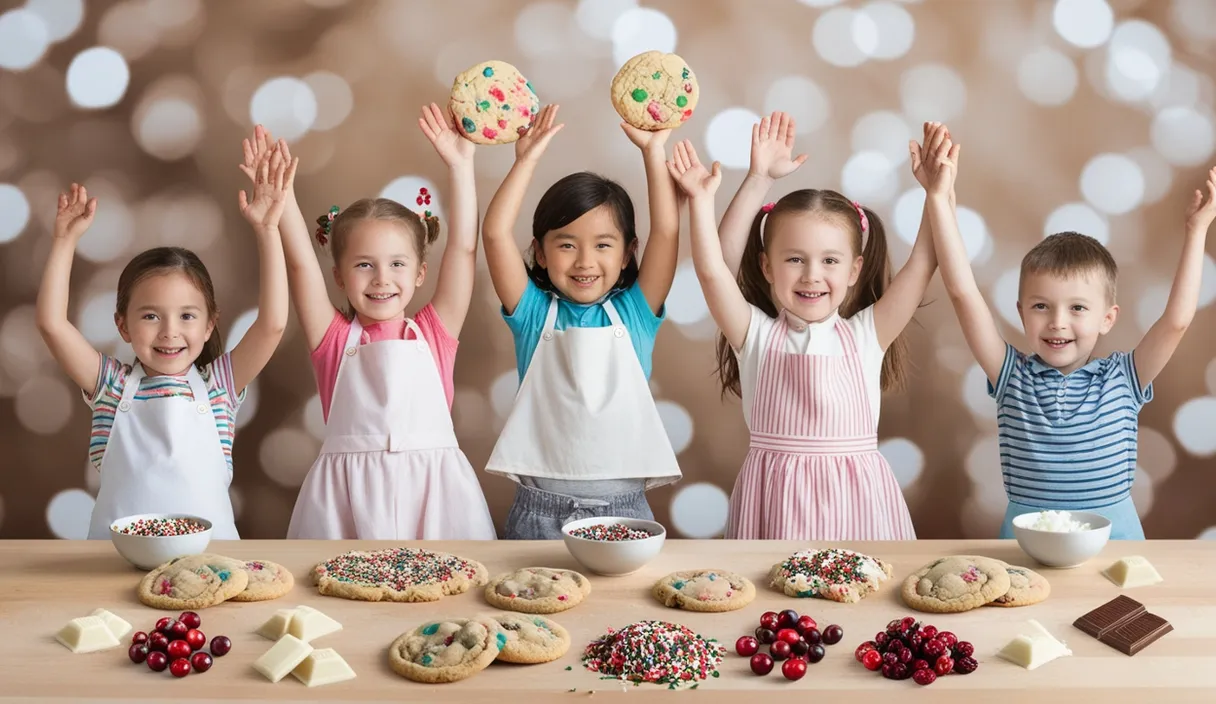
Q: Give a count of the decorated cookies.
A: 12